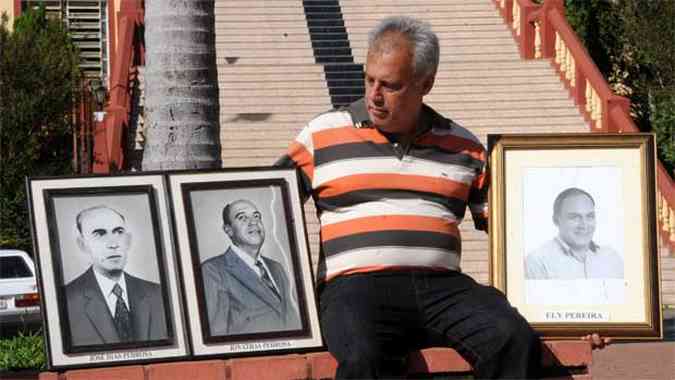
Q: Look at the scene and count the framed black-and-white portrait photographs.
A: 3